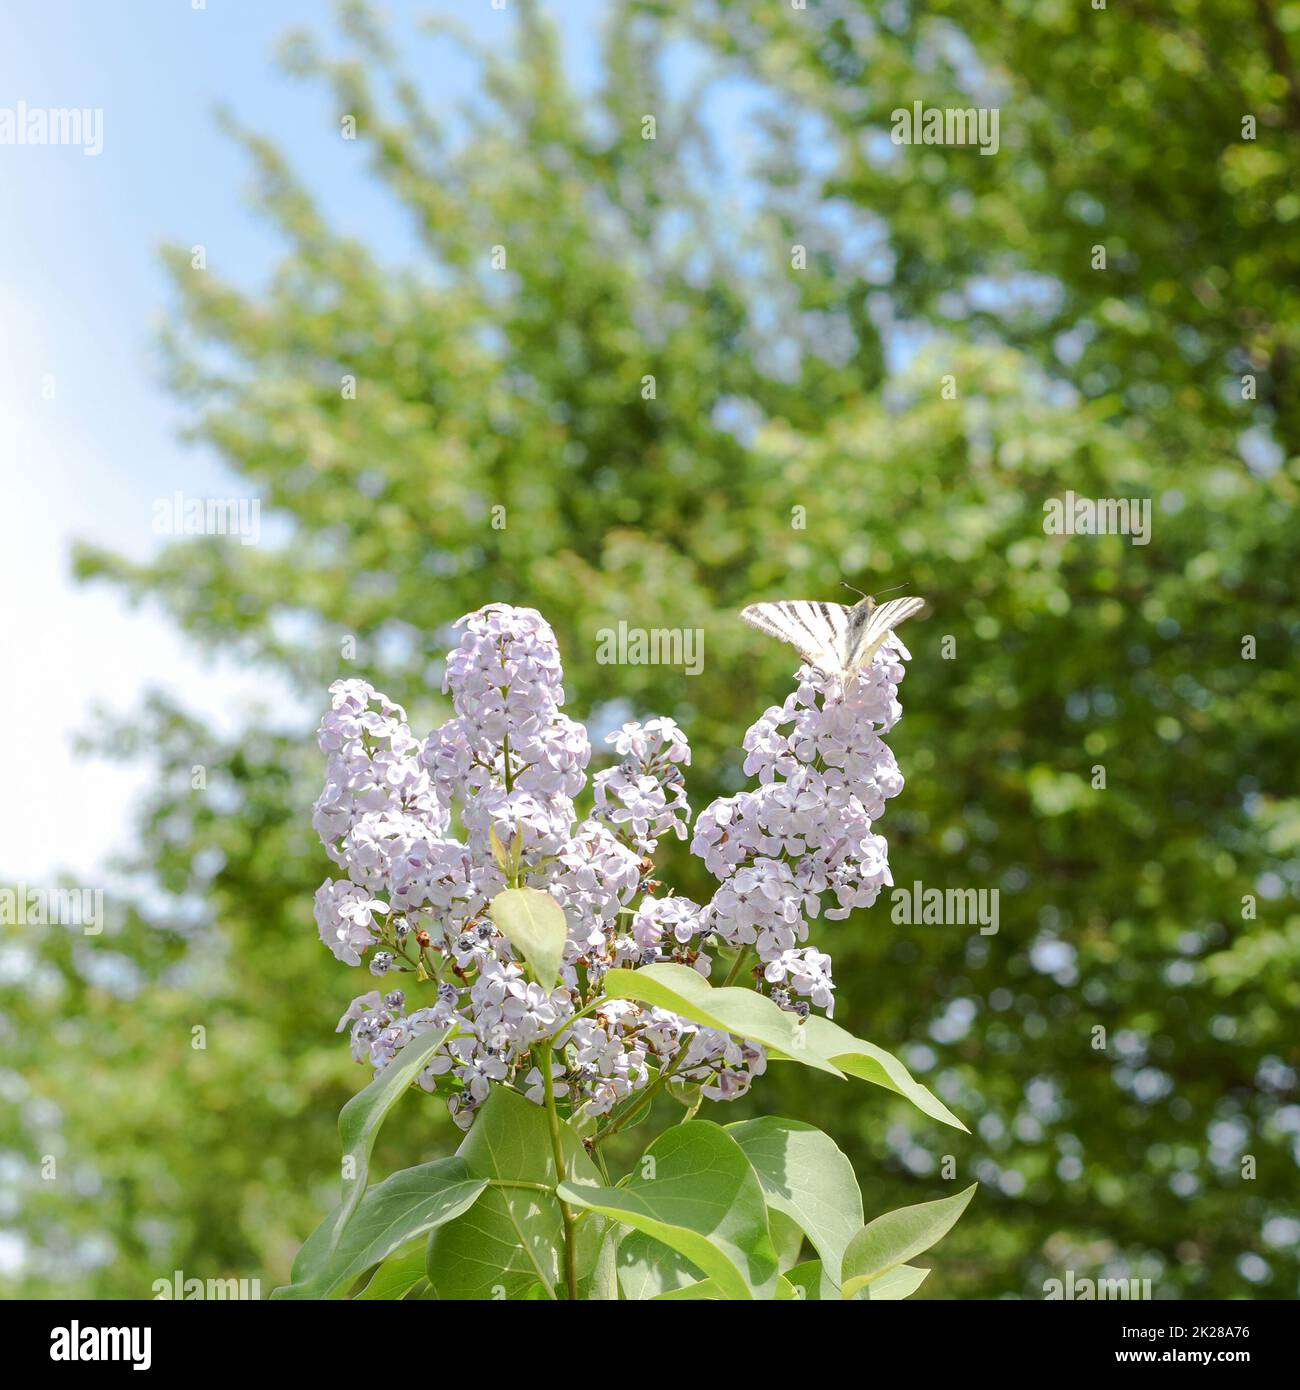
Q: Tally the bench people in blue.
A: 0